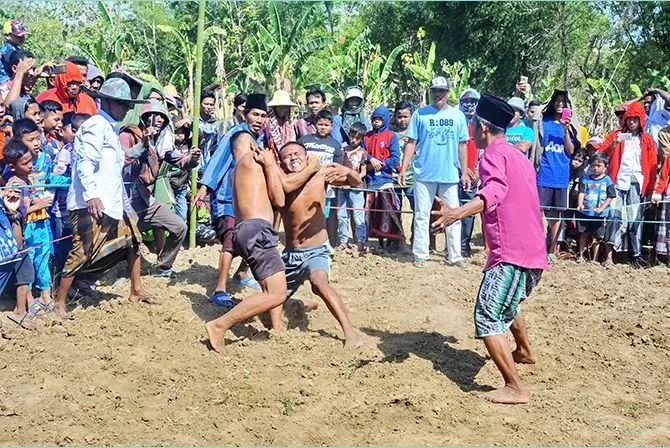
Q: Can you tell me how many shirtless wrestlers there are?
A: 2